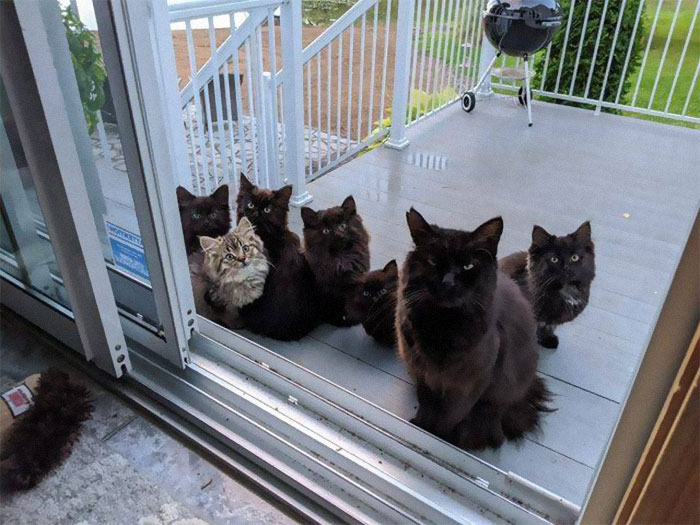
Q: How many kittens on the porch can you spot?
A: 6